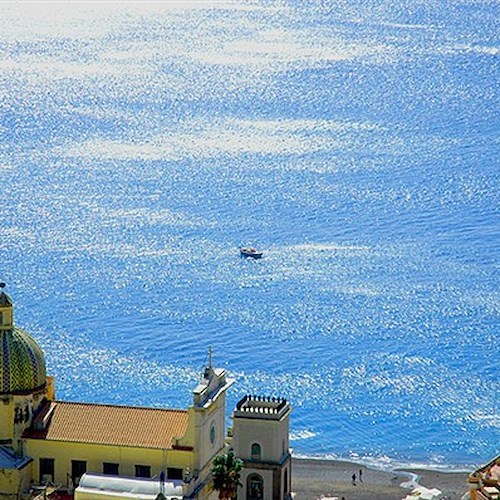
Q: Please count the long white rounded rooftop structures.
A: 1